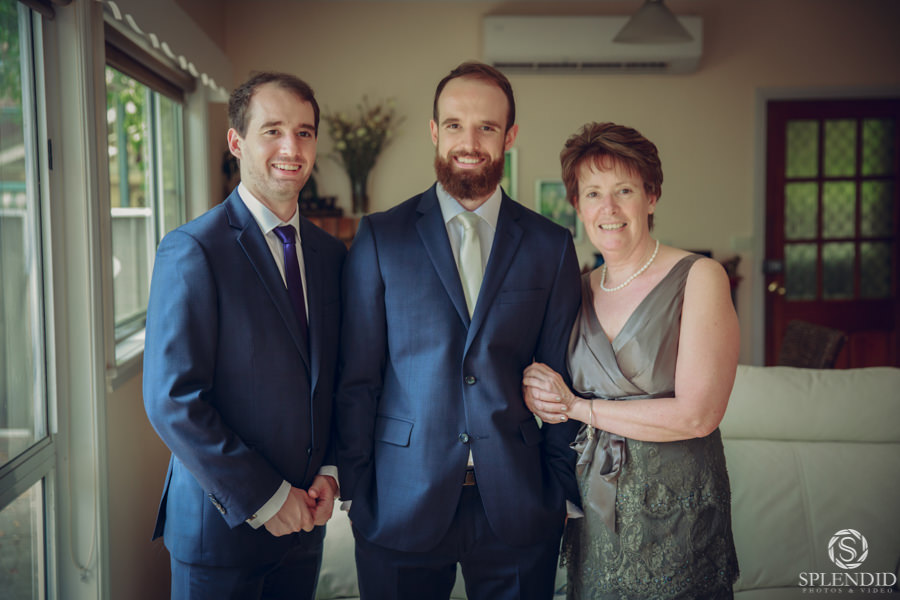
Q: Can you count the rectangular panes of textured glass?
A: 9